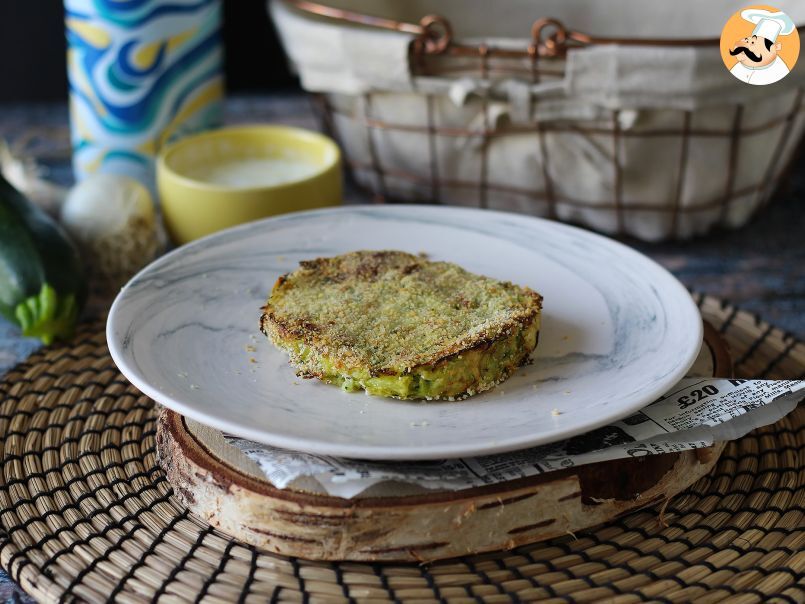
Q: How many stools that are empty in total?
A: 0